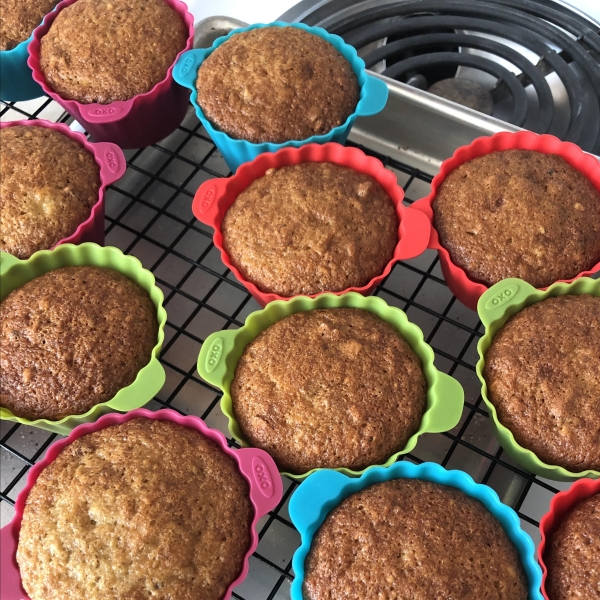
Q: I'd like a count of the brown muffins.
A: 12